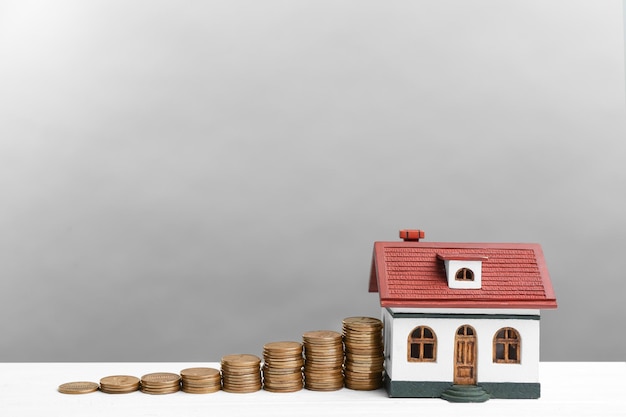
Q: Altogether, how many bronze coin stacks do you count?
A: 8